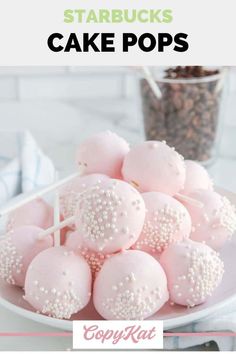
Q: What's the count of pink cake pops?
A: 13